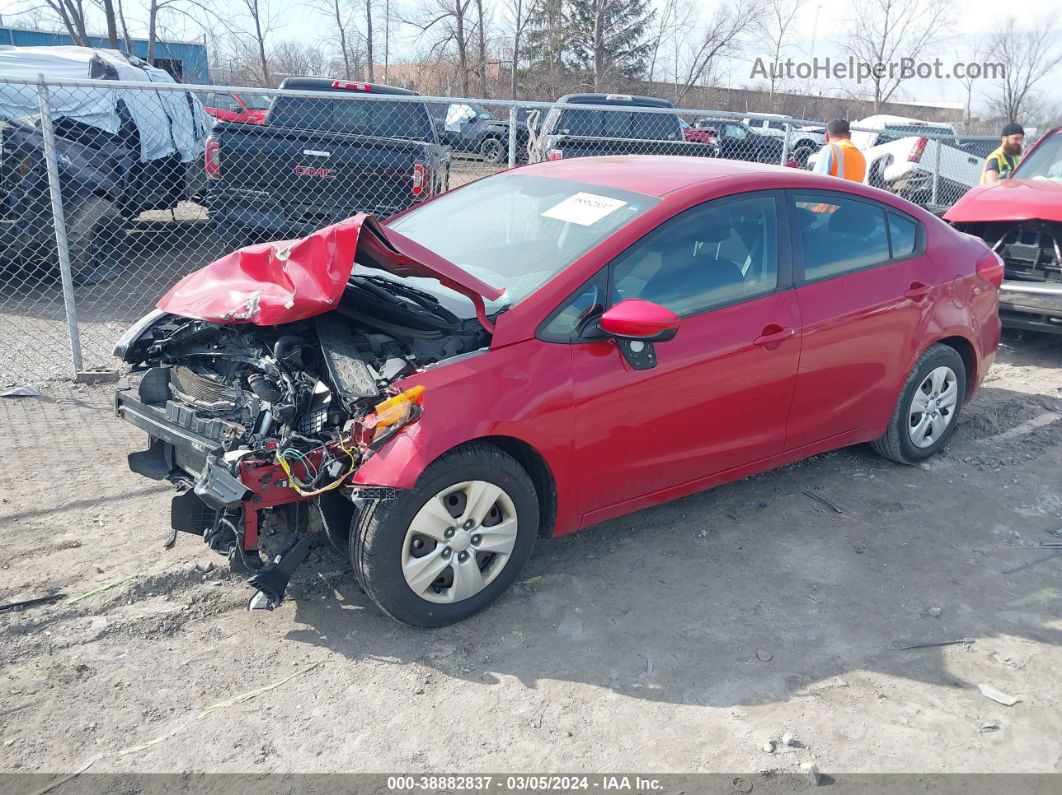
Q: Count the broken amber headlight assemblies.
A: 1